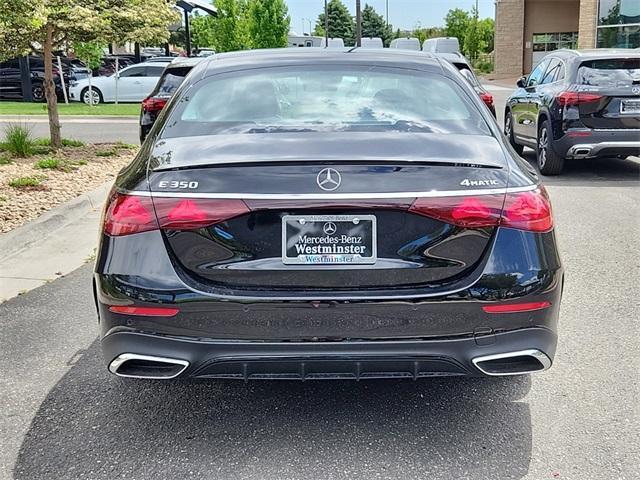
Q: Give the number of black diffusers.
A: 1